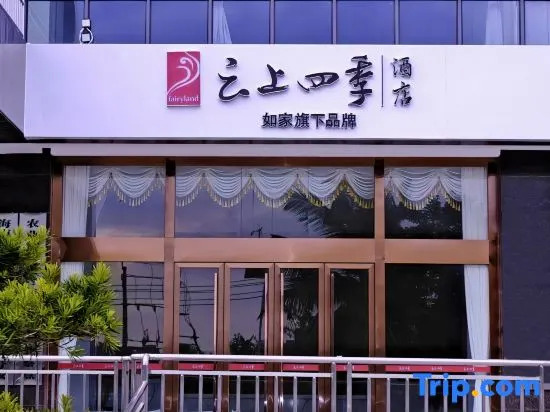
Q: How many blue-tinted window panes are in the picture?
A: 9